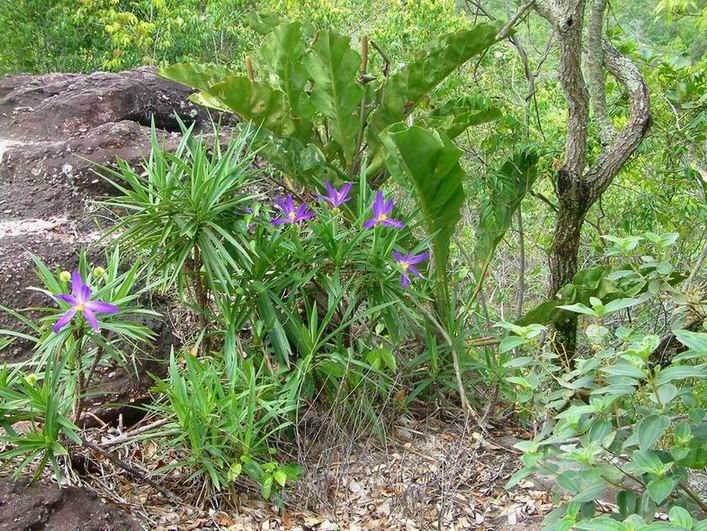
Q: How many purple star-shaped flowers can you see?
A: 5